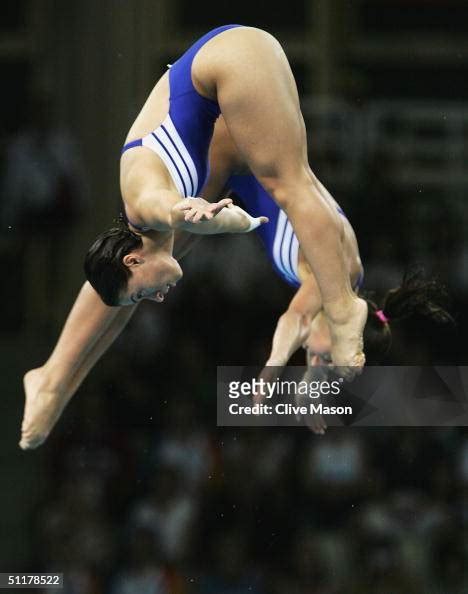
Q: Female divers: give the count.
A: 2